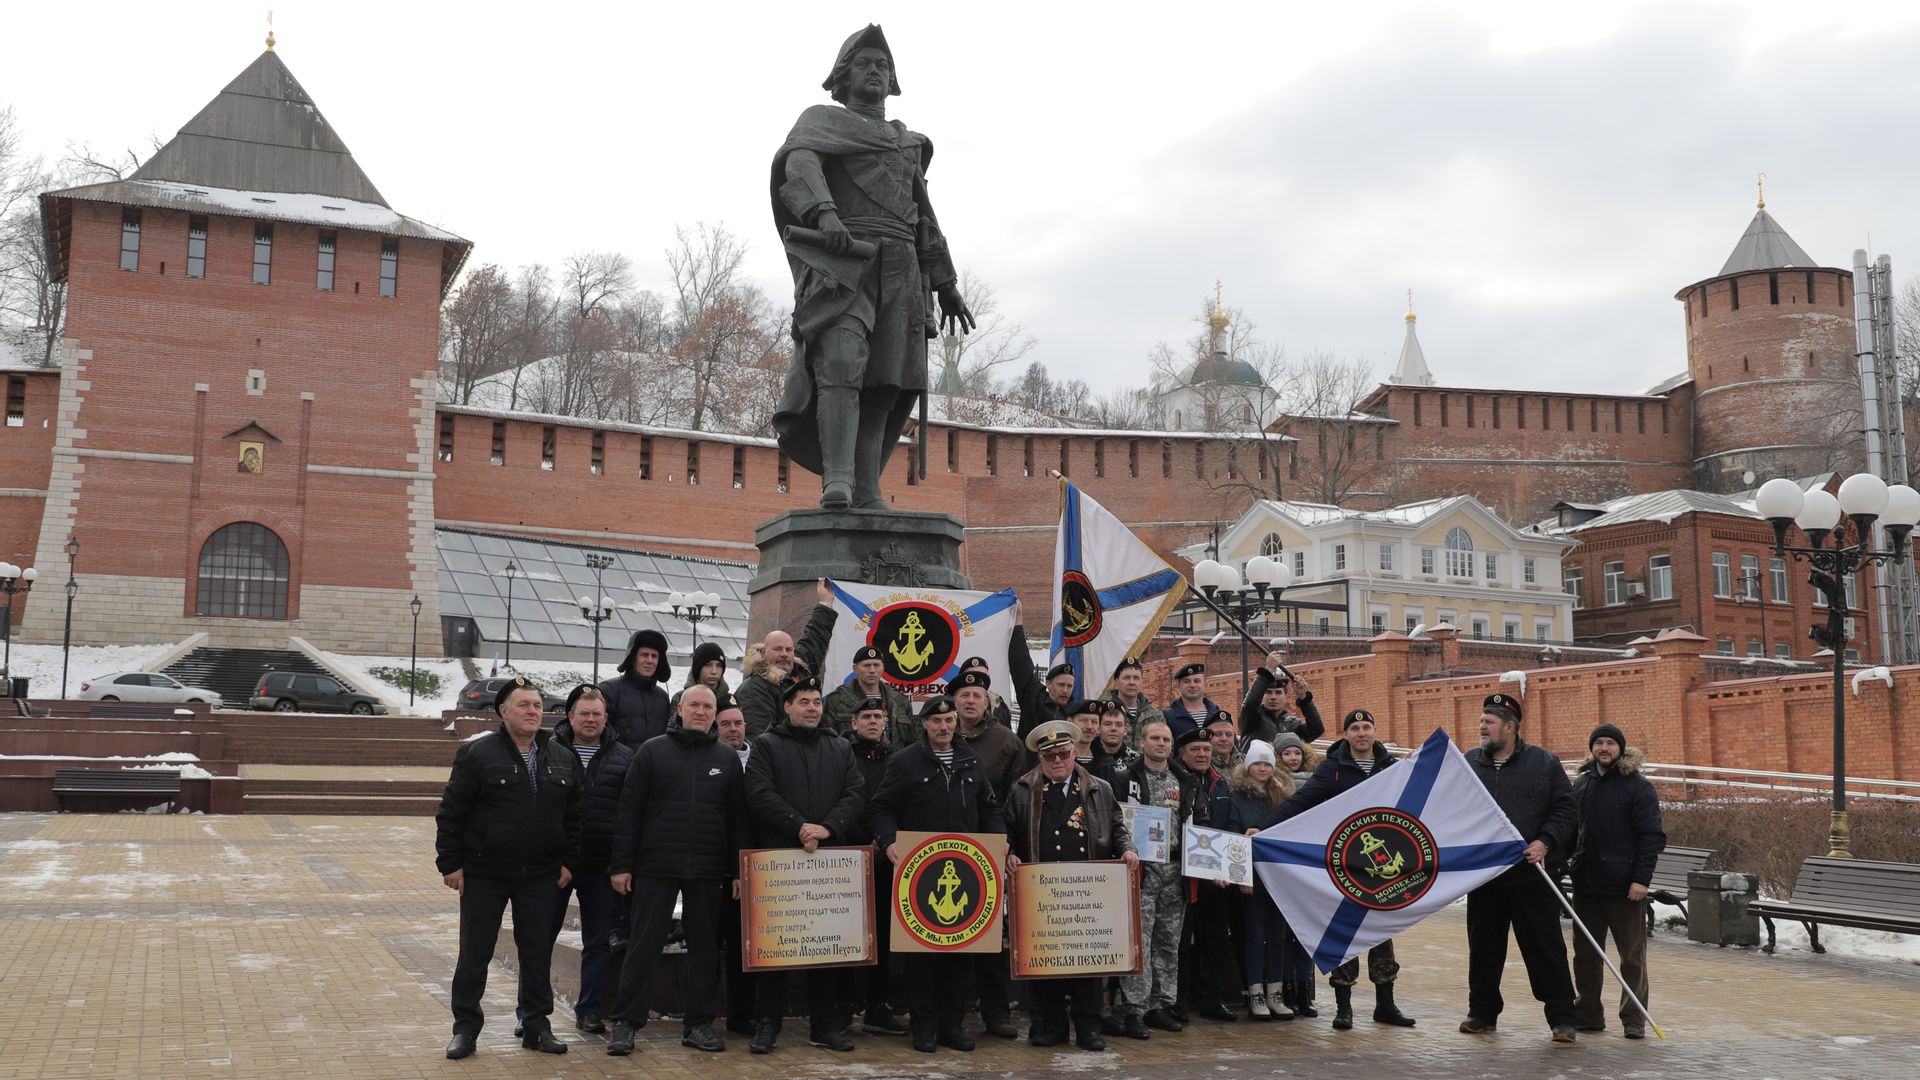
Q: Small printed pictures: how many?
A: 2